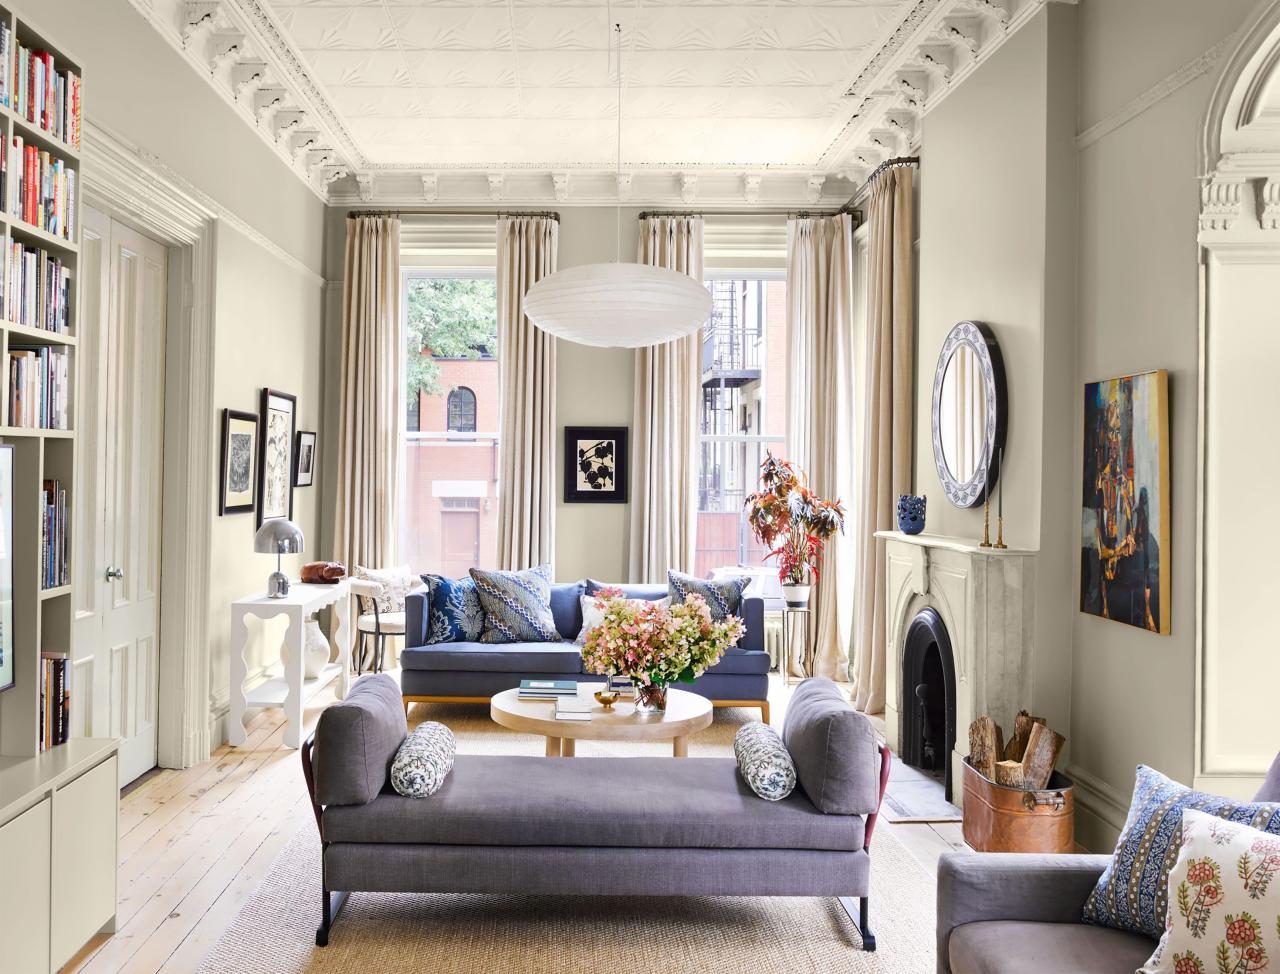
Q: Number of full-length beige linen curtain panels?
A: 5